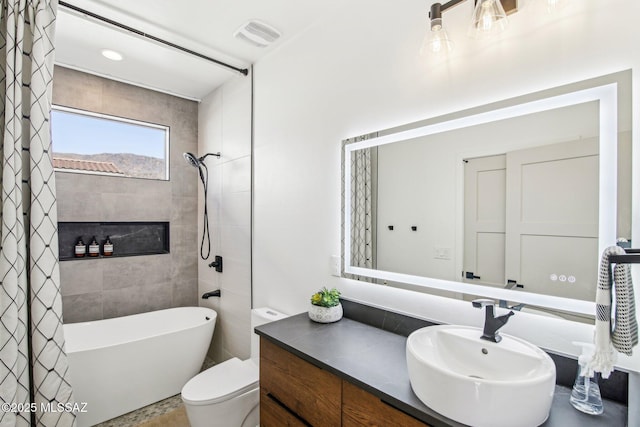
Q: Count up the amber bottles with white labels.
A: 3